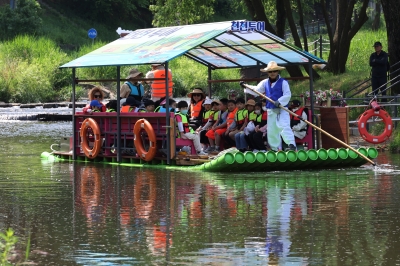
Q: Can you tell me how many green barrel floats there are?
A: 15